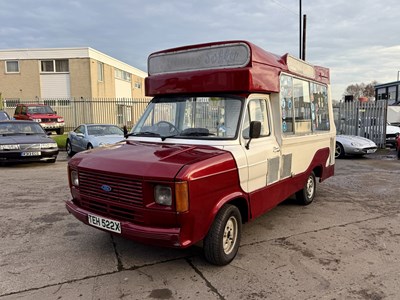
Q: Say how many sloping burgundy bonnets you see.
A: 1